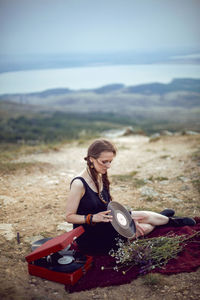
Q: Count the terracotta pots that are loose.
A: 0